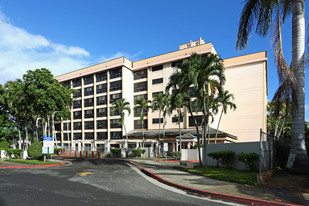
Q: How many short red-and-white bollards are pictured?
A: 8